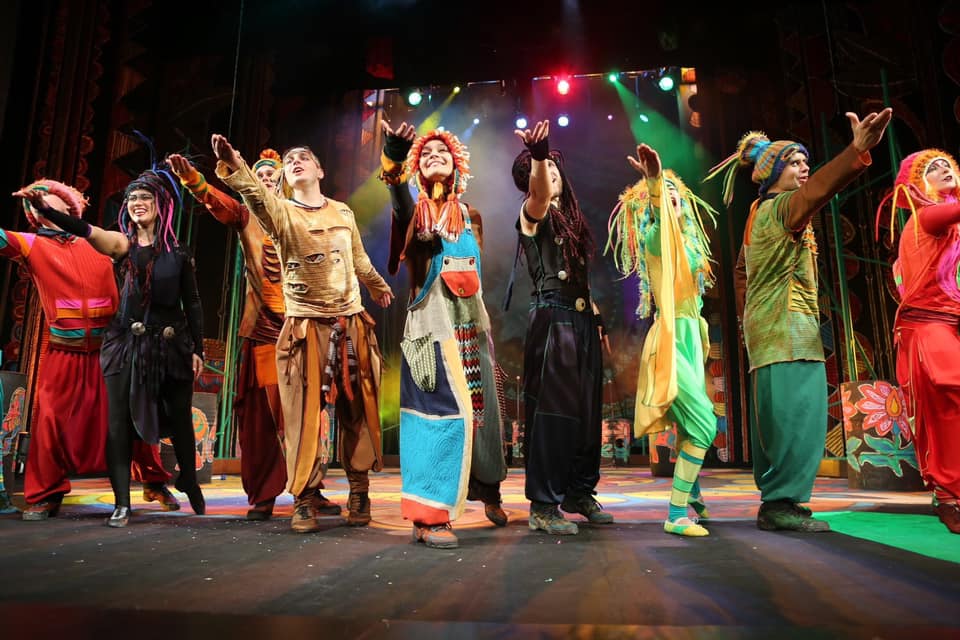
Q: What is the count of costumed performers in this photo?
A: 9